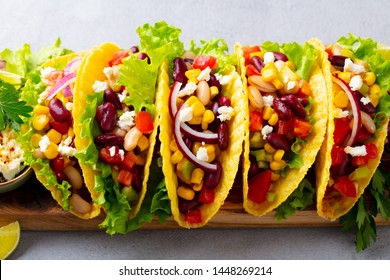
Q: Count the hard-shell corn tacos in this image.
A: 5